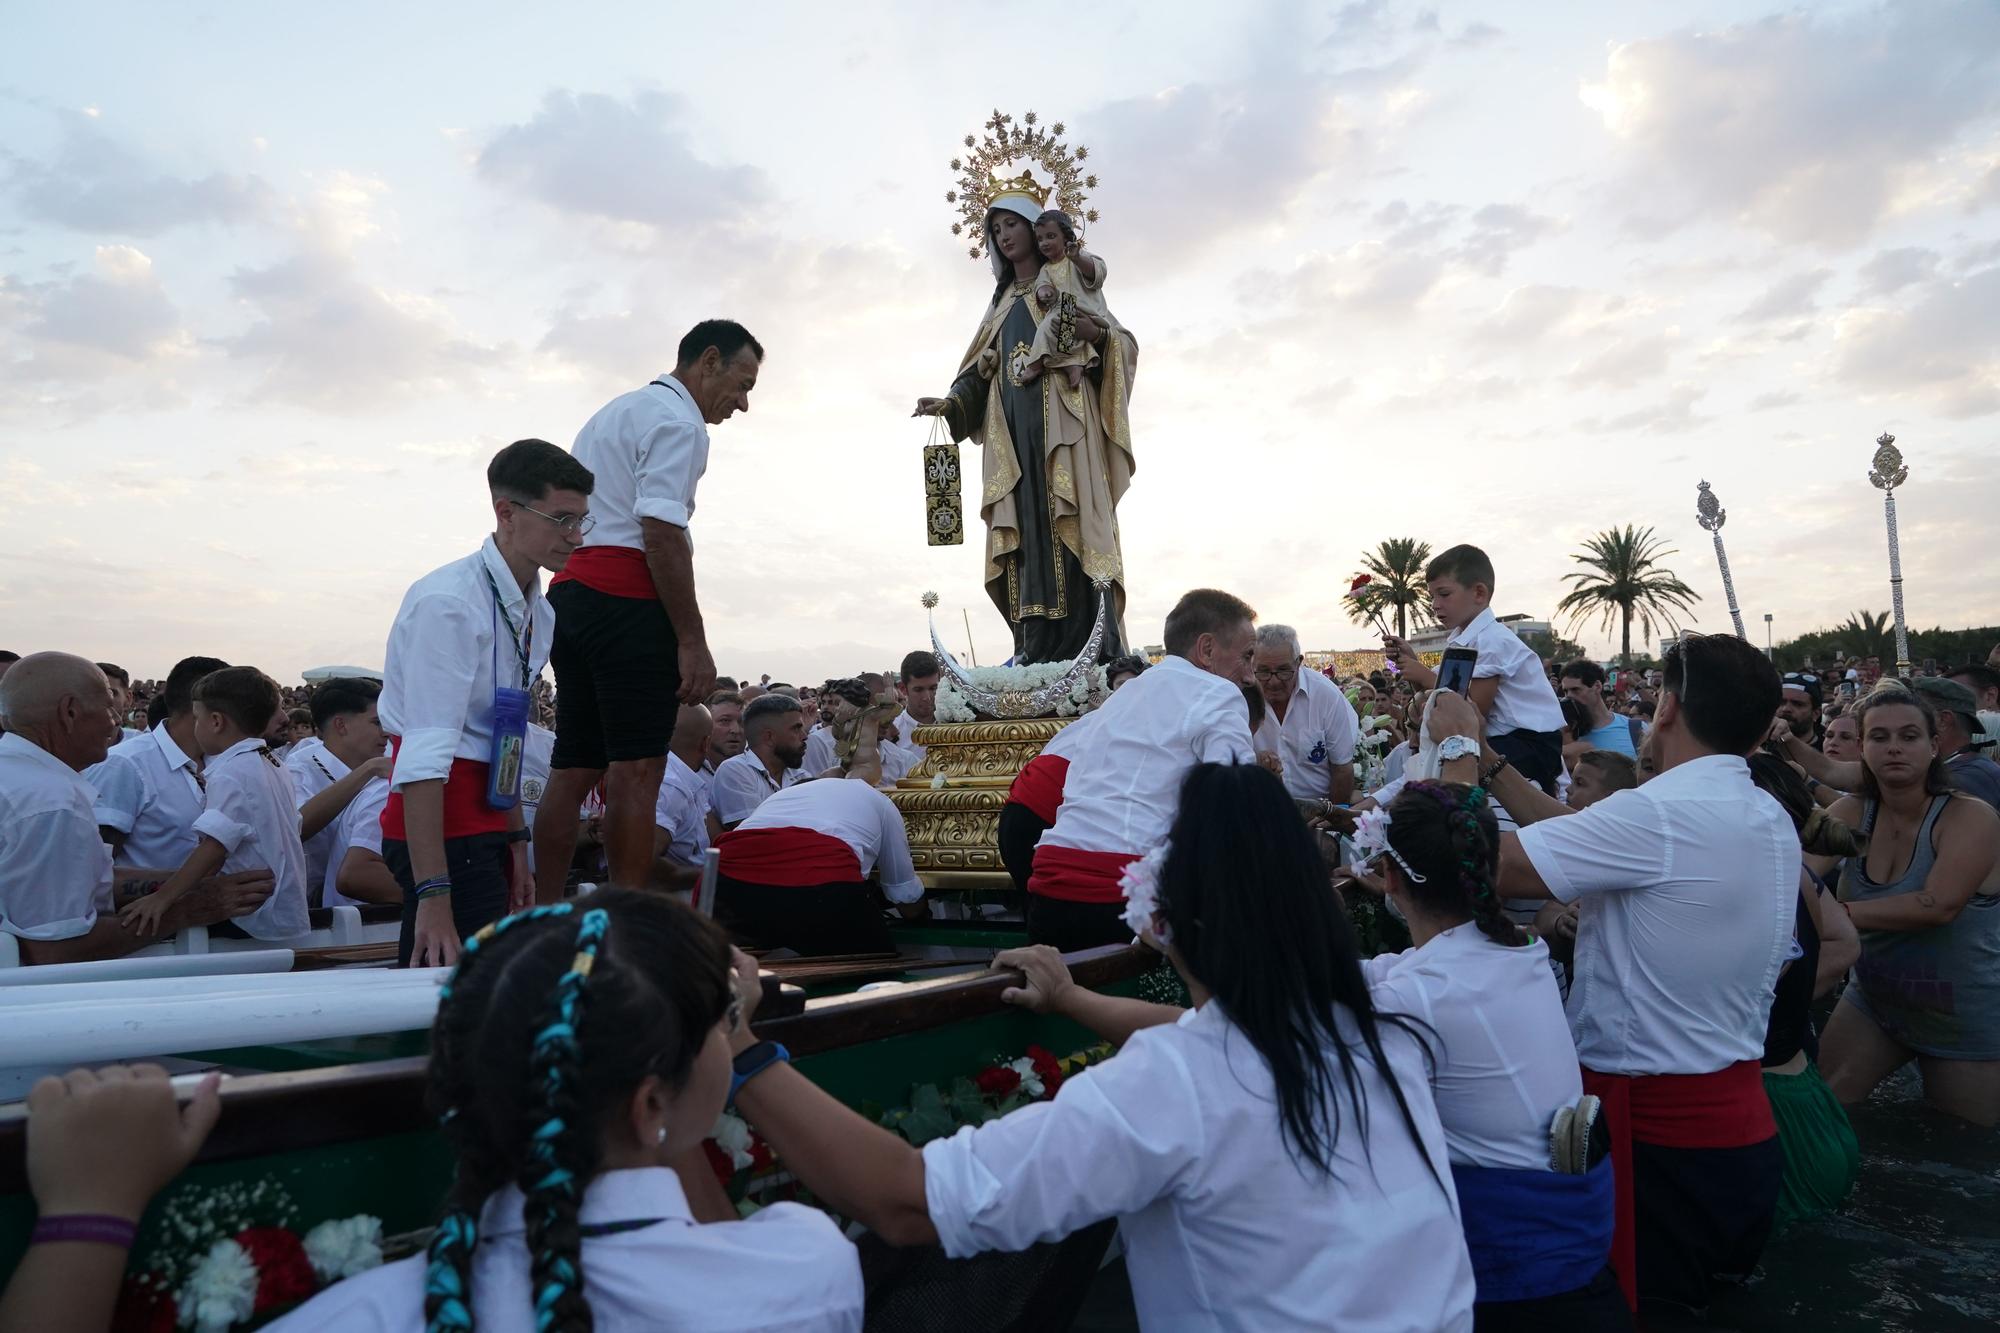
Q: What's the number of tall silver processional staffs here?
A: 2